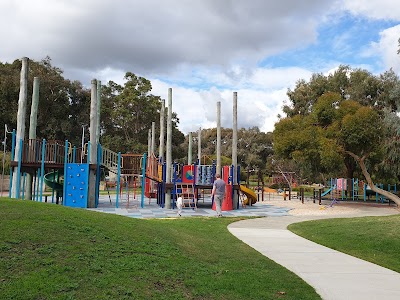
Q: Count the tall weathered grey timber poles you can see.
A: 12